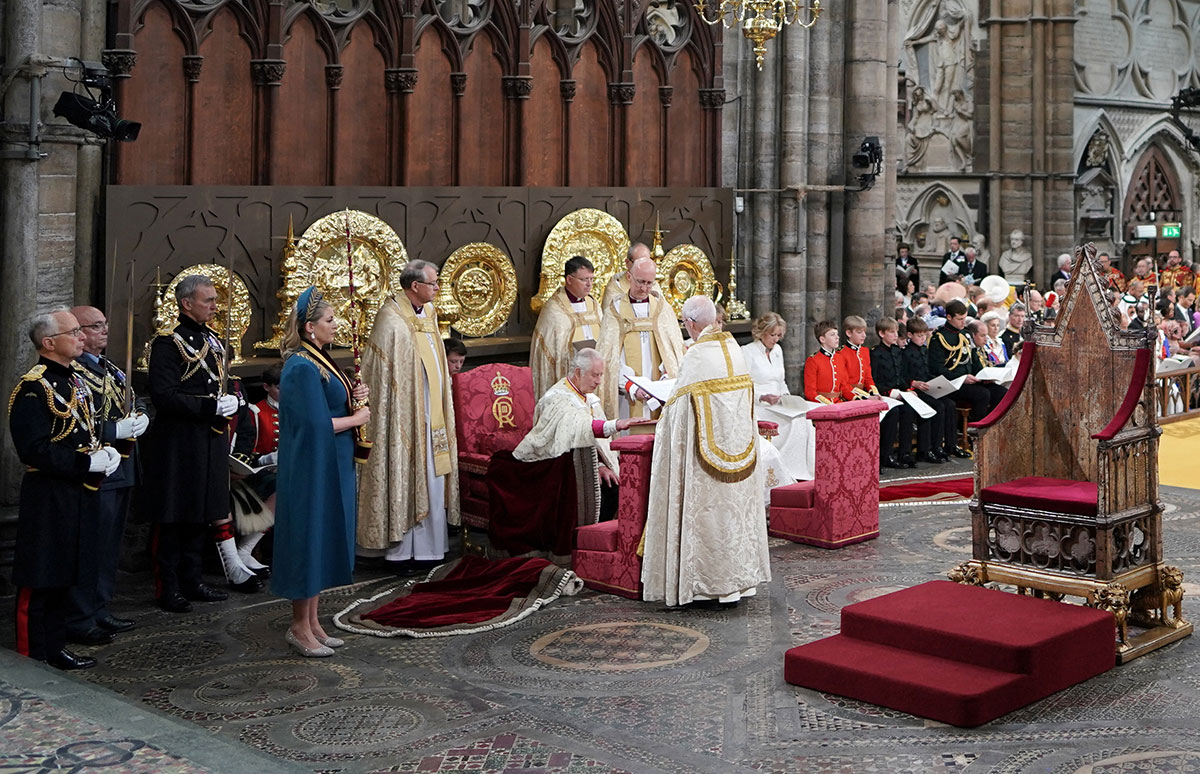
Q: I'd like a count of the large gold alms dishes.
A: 5